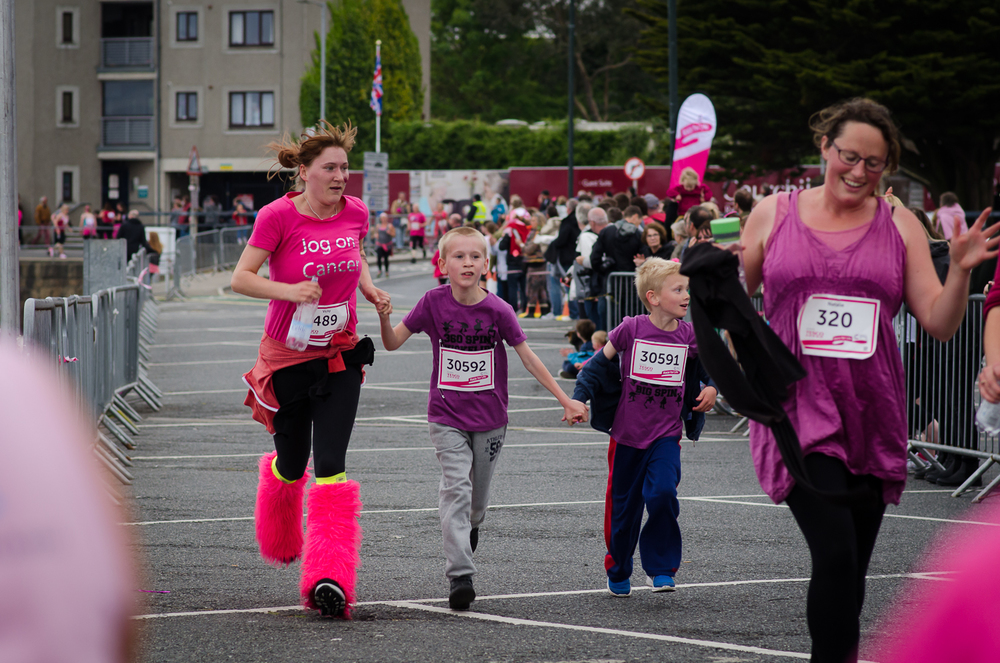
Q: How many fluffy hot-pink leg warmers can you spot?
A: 2